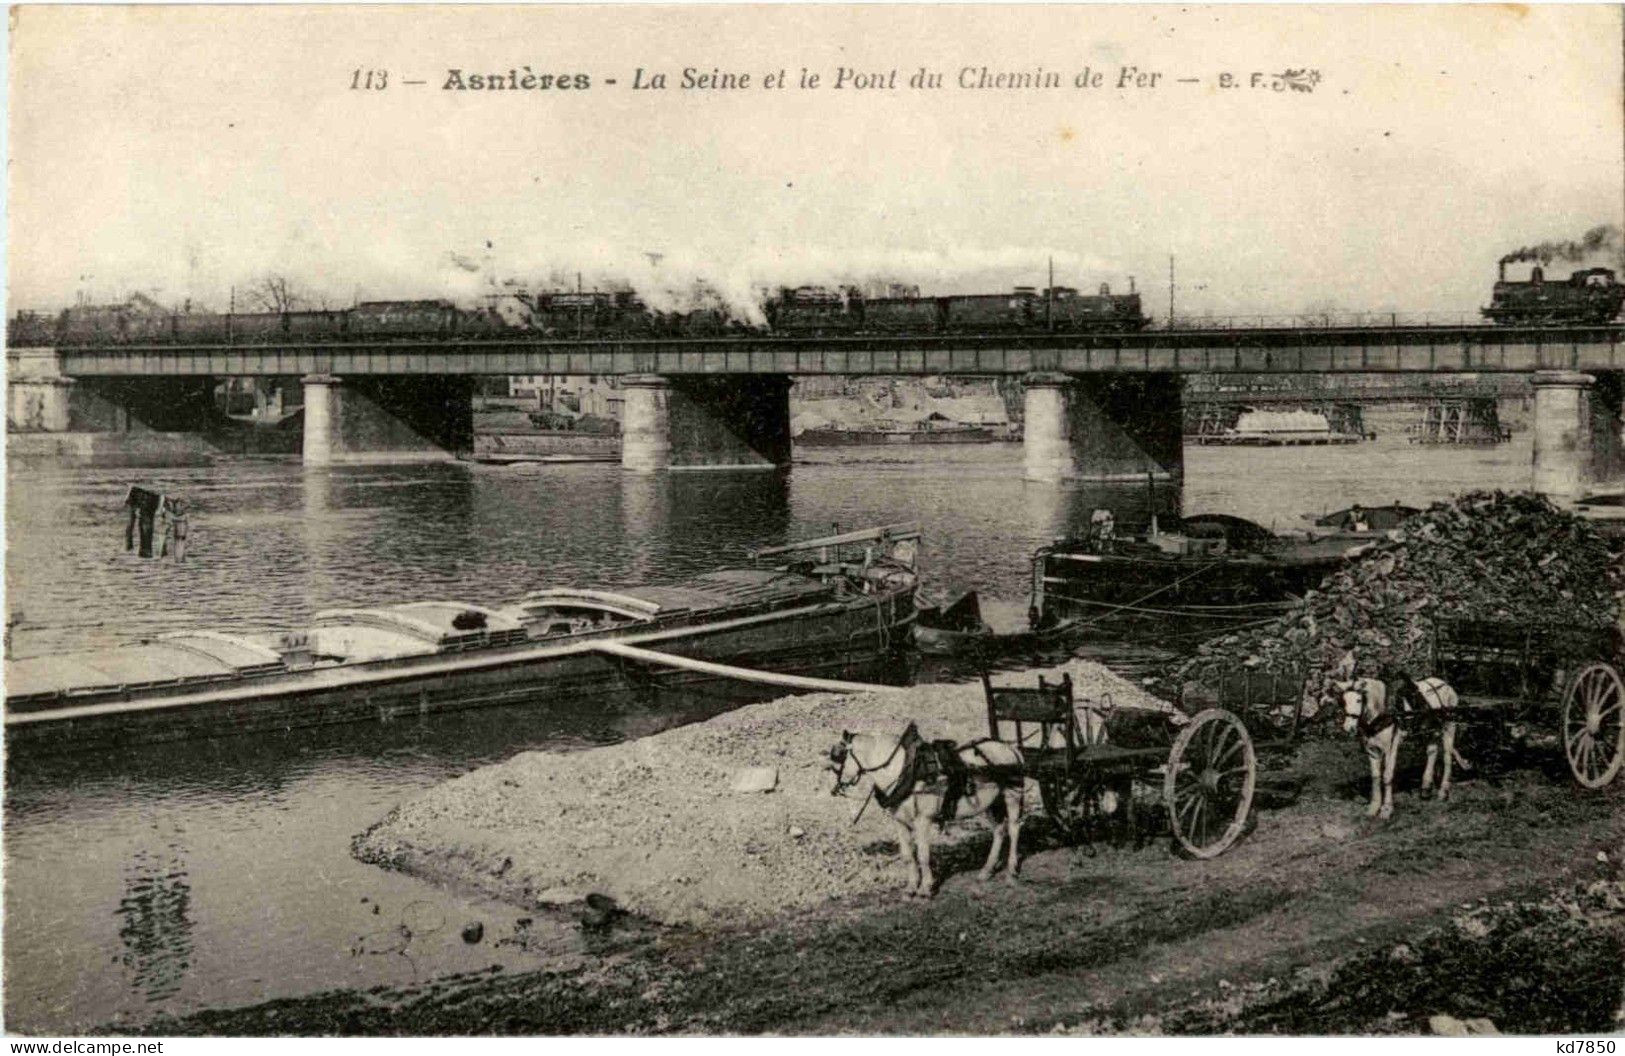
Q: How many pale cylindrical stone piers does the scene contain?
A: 4